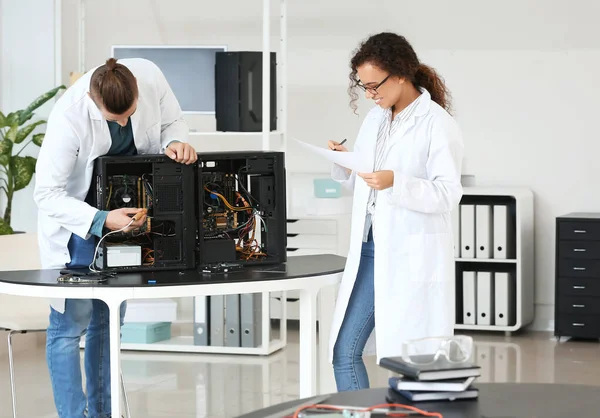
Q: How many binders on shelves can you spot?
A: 11